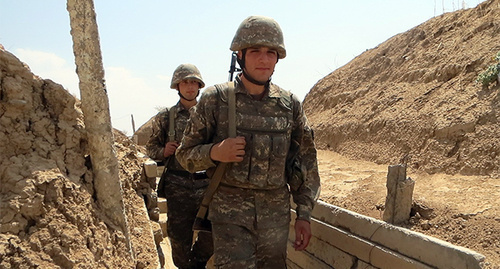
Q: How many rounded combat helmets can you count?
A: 2